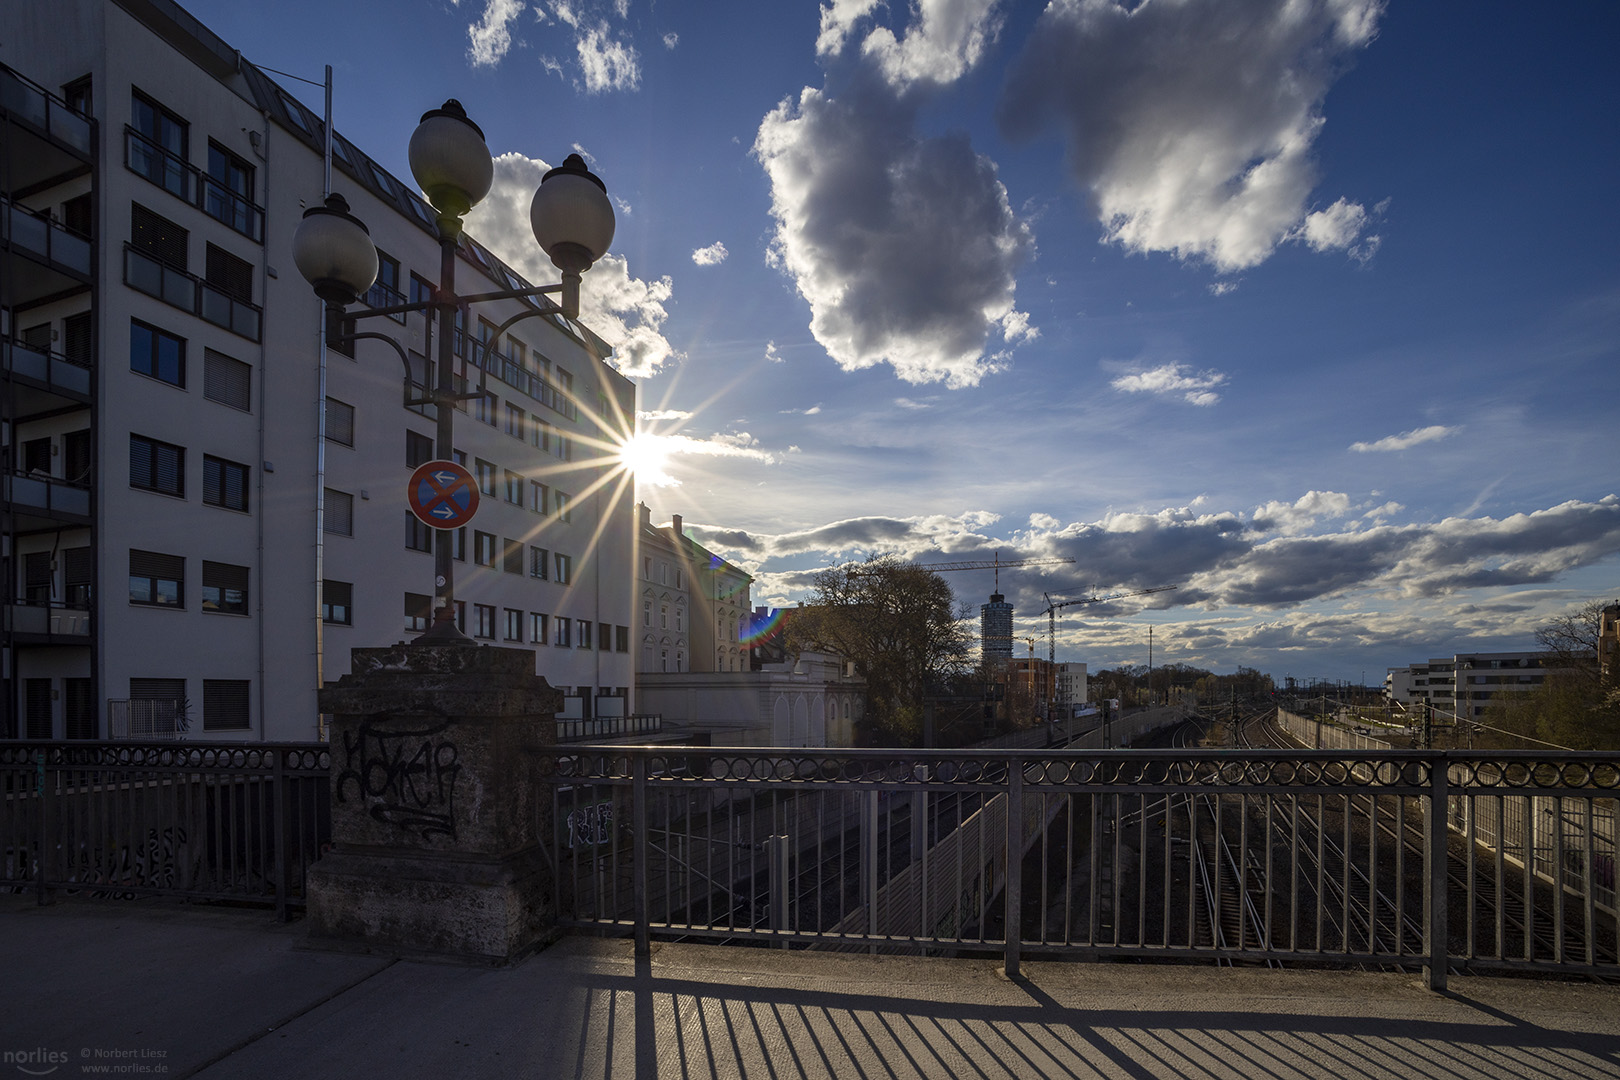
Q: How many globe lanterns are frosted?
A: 3